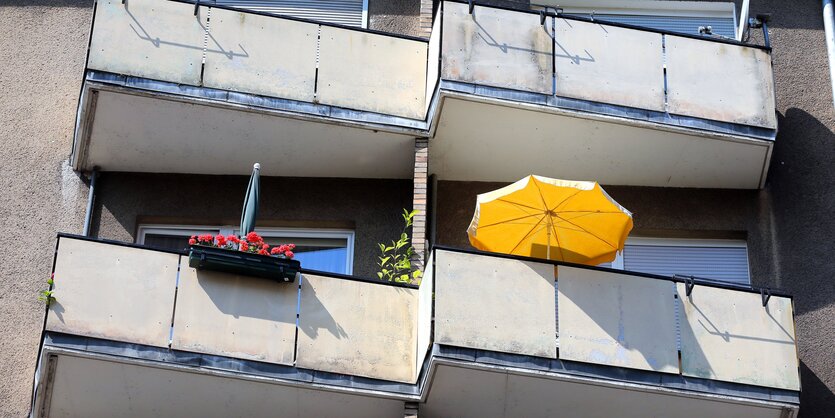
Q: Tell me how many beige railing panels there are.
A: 12